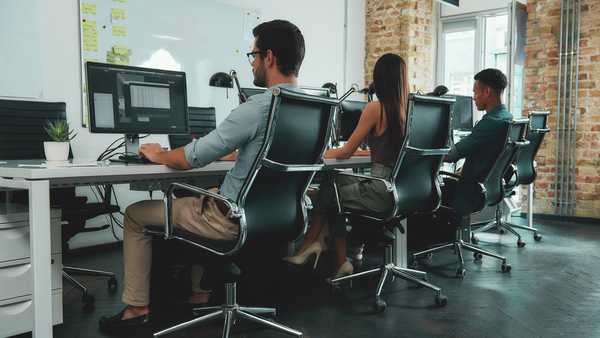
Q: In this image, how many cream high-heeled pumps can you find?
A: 2